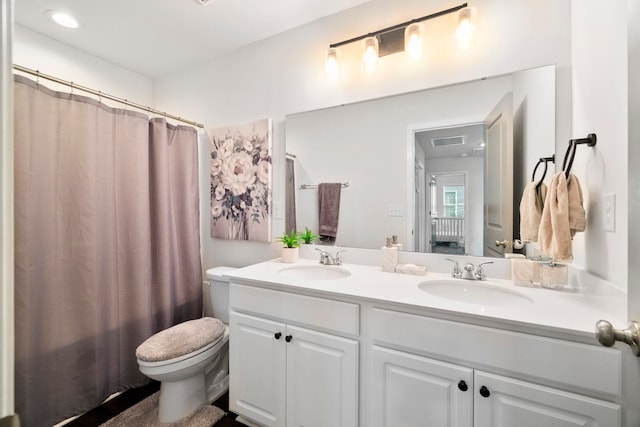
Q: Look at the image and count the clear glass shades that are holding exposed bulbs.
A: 4